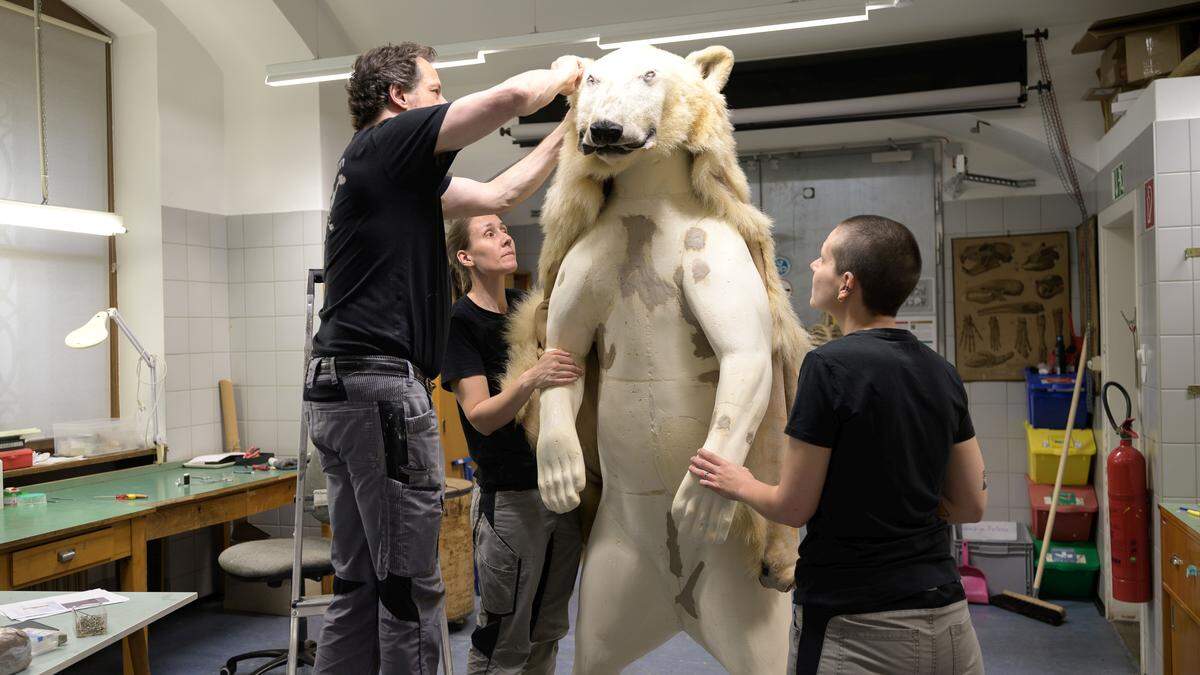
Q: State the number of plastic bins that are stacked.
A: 4